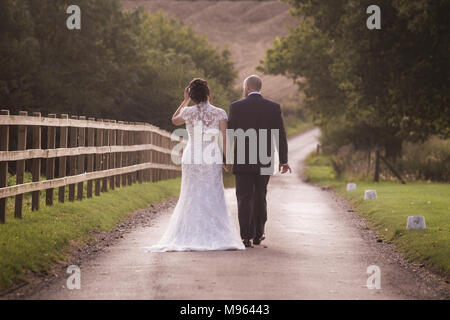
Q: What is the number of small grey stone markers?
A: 3